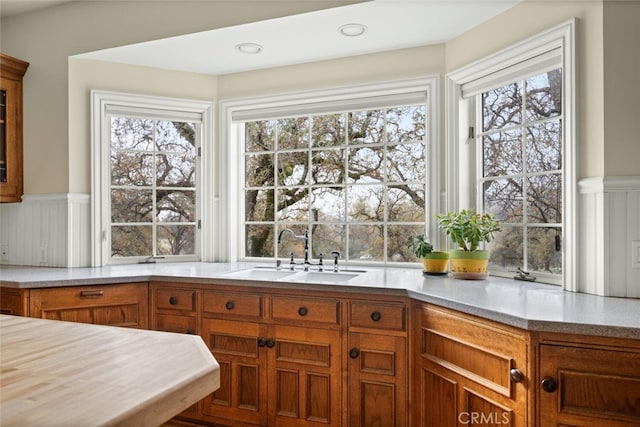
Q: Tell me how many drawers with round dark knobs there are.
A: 4